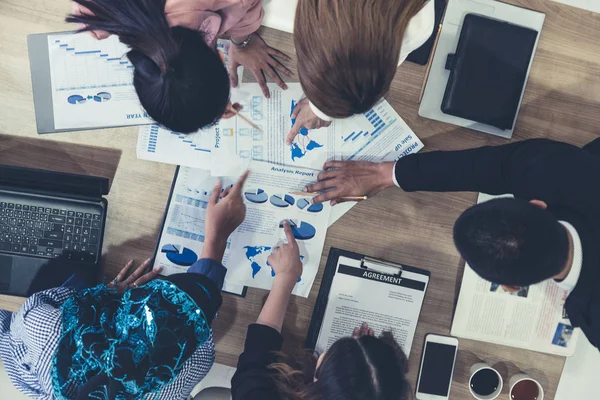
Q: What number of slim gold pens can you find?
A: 3